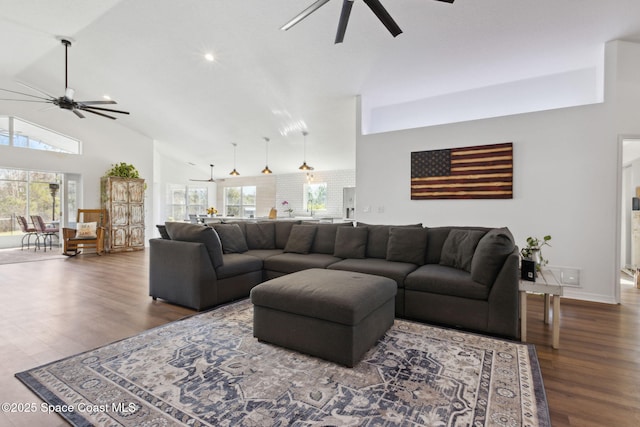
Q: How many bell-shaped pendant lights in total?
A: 3